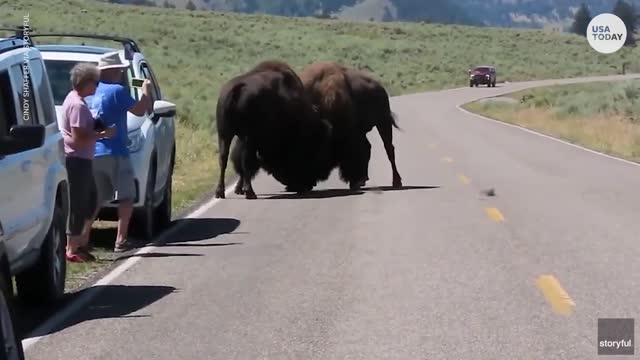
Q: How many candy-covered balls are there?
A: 0